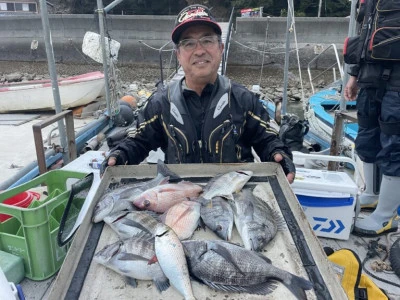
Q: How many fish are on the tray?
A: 10